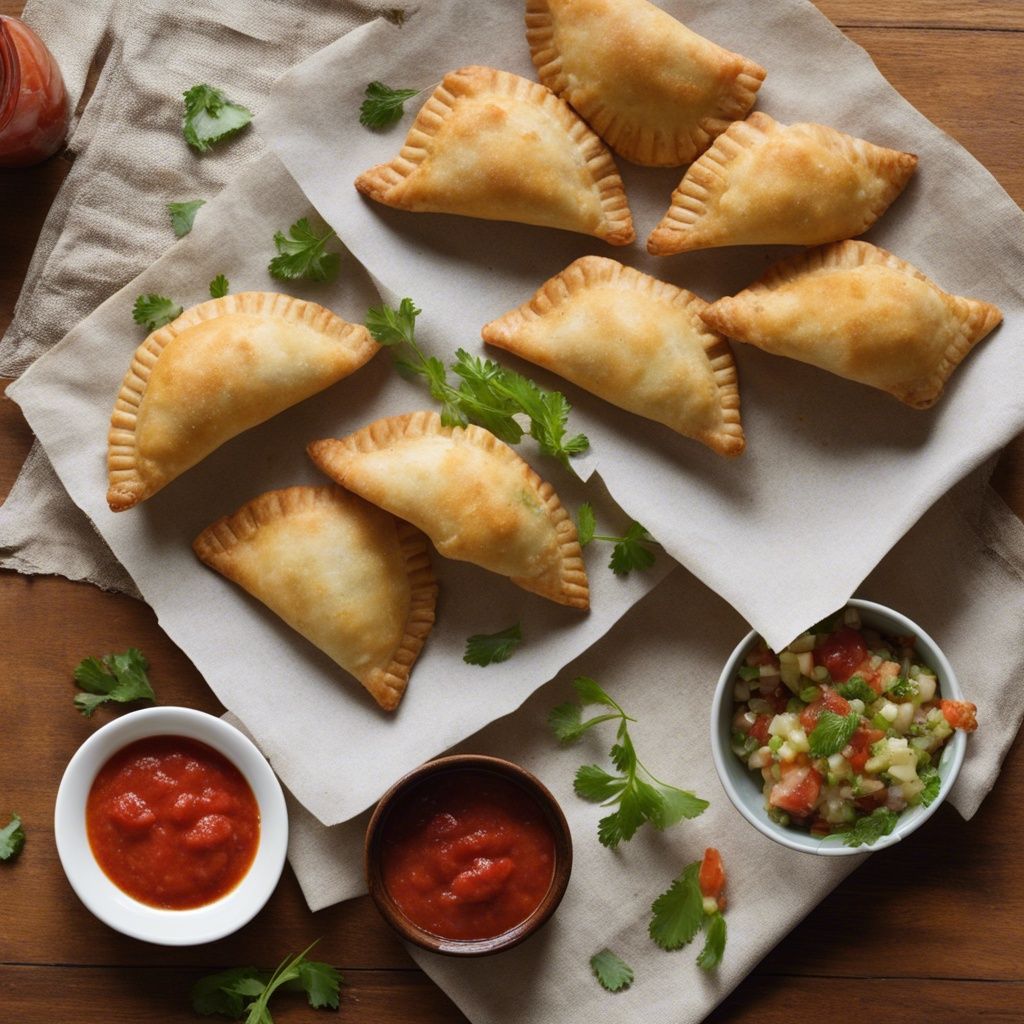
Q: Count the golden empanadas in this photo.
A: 8